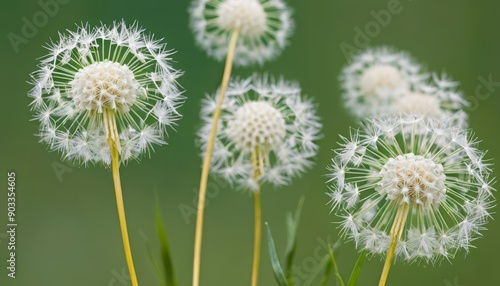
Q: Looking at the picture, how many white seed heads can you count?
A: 6